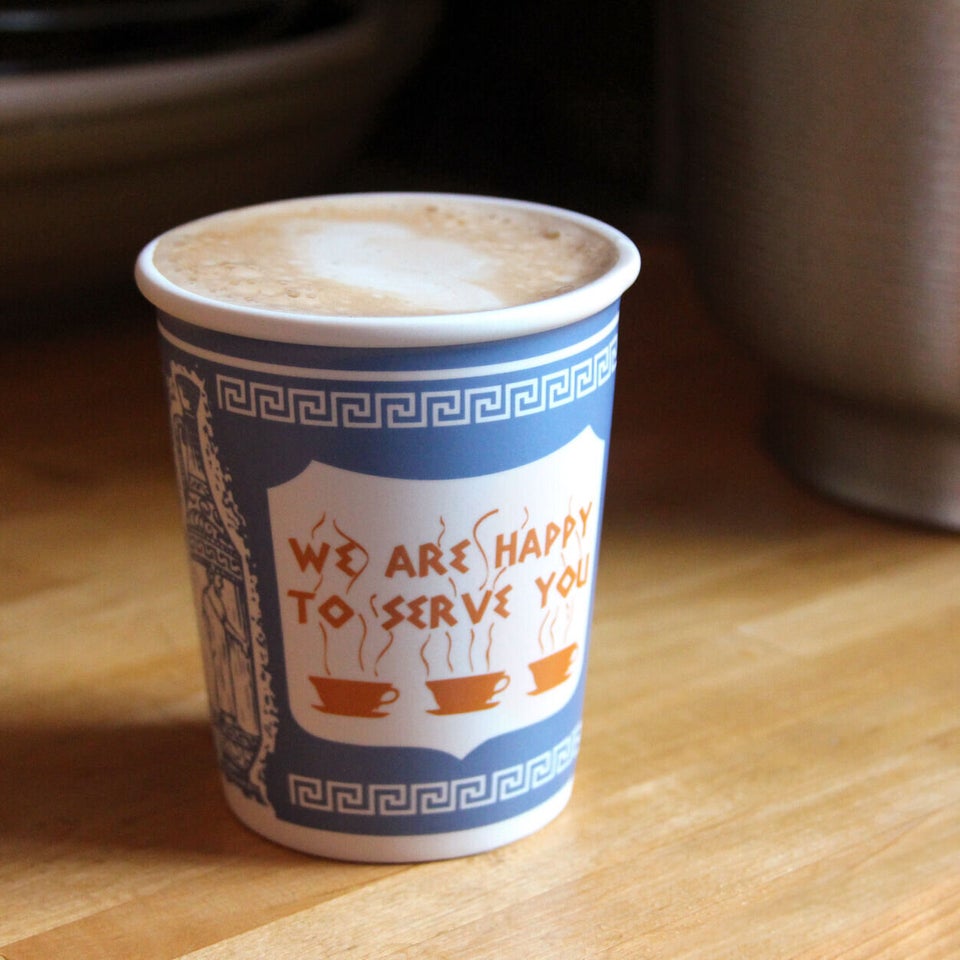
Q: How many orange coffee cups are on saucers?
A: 3